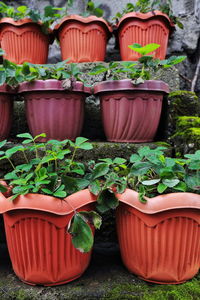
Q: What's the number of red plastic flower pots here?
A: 5